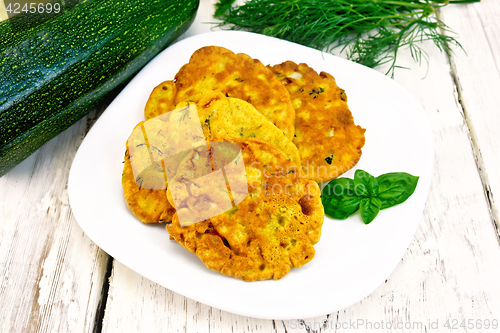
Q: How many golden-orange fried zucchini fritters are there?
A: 4